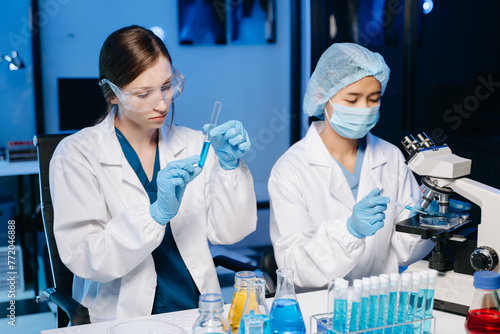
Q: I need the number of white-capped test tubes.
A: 11